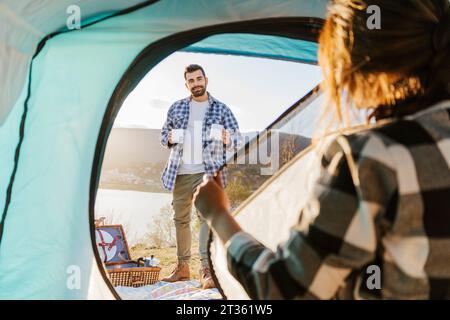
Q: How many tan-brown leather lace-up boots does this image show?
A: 2